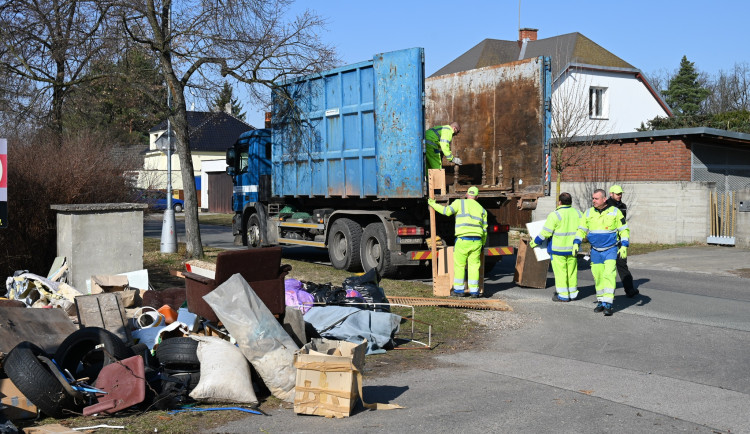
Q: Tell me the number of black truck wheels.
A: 3